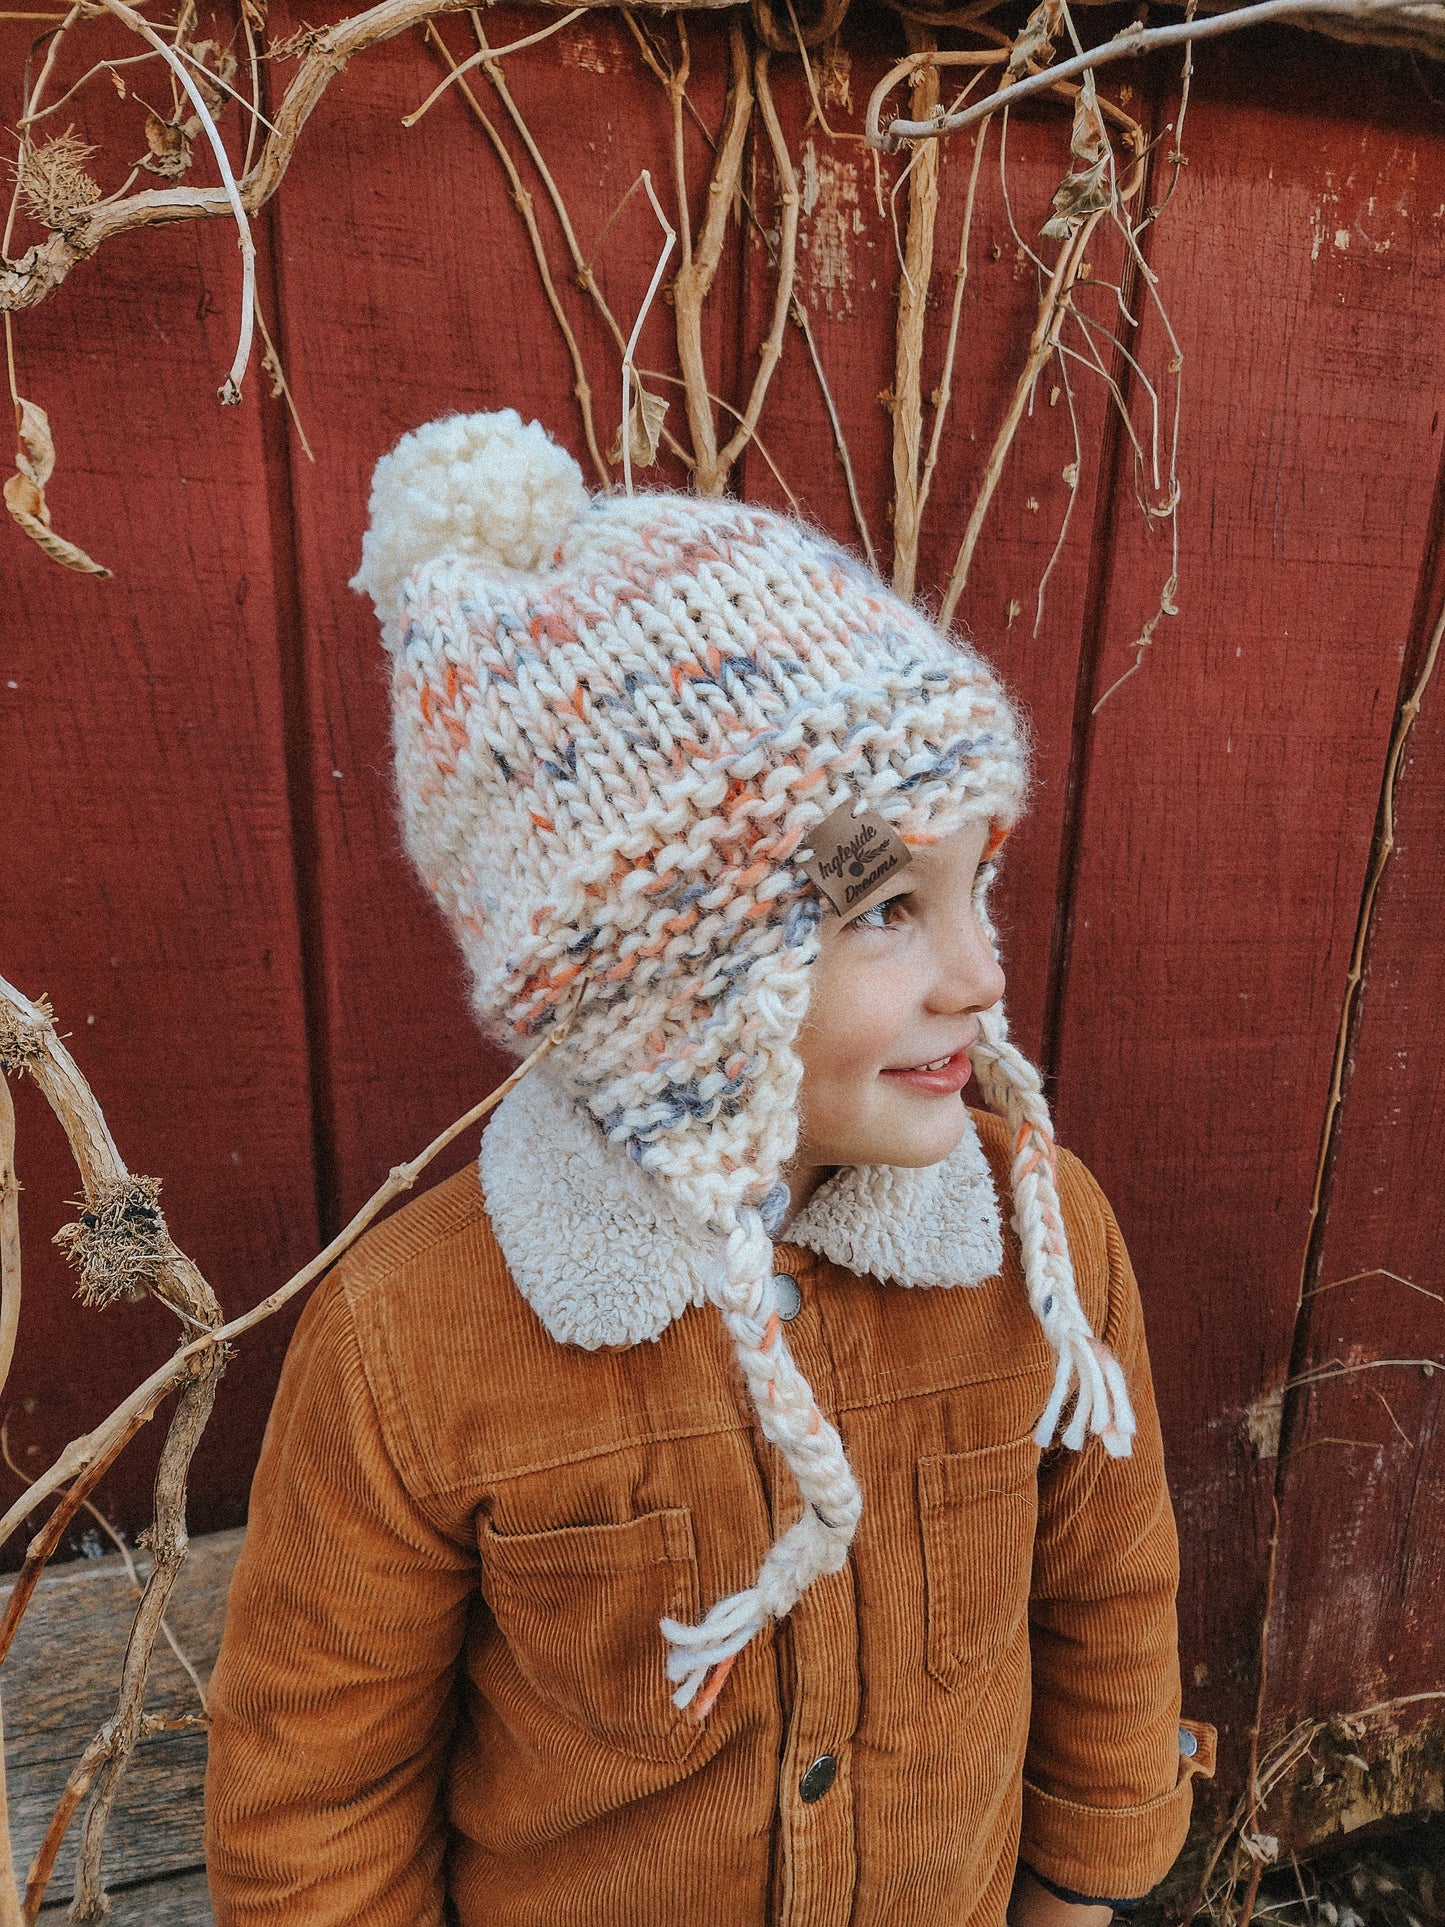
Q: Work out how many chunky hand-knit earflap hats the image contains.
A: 1